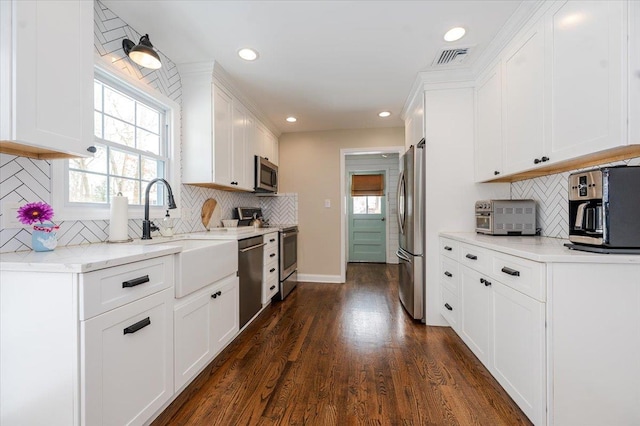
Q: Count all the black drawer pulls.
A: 11